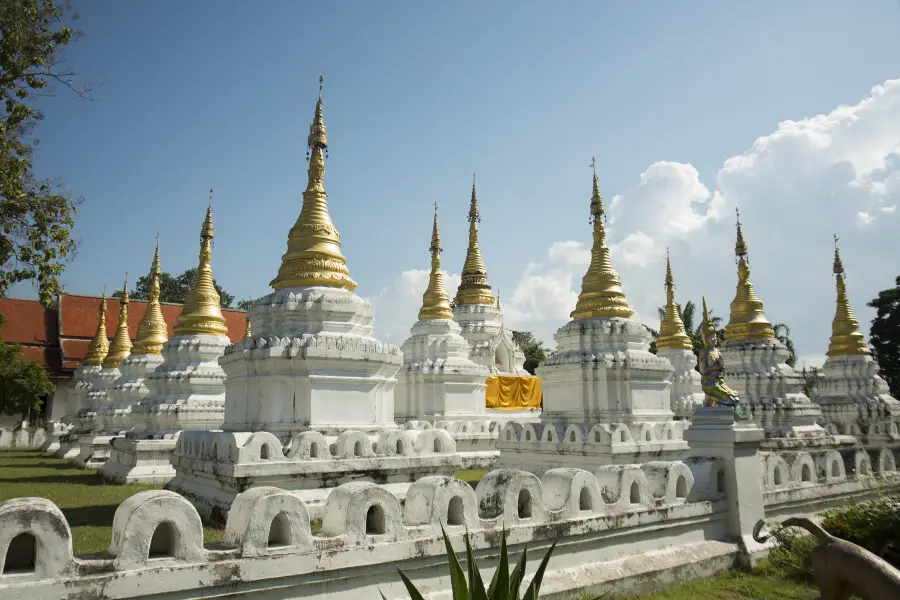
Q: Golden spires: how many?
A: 11